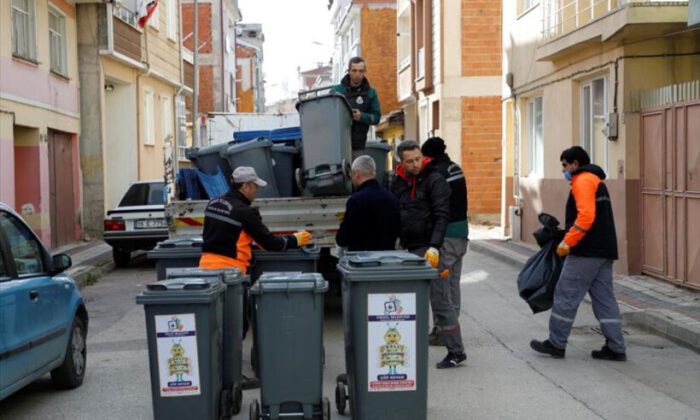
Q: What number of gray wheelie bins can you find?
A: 11